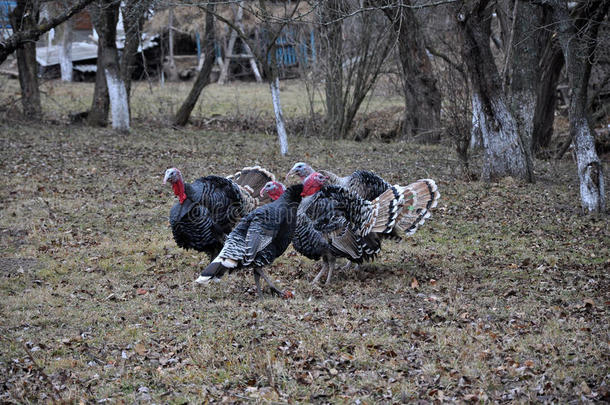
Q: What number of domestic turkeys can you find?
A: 4